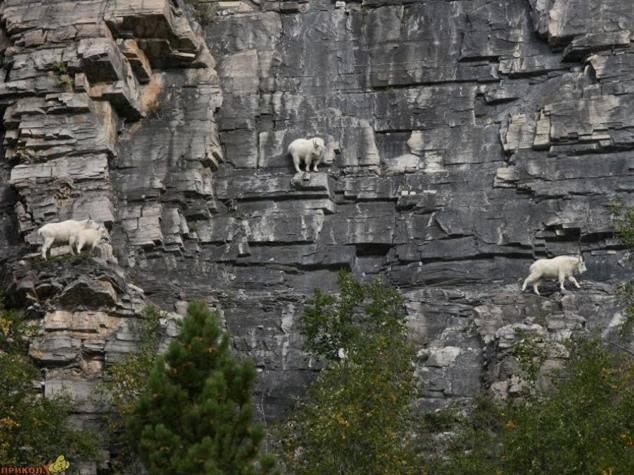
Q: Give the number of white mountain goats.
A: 4